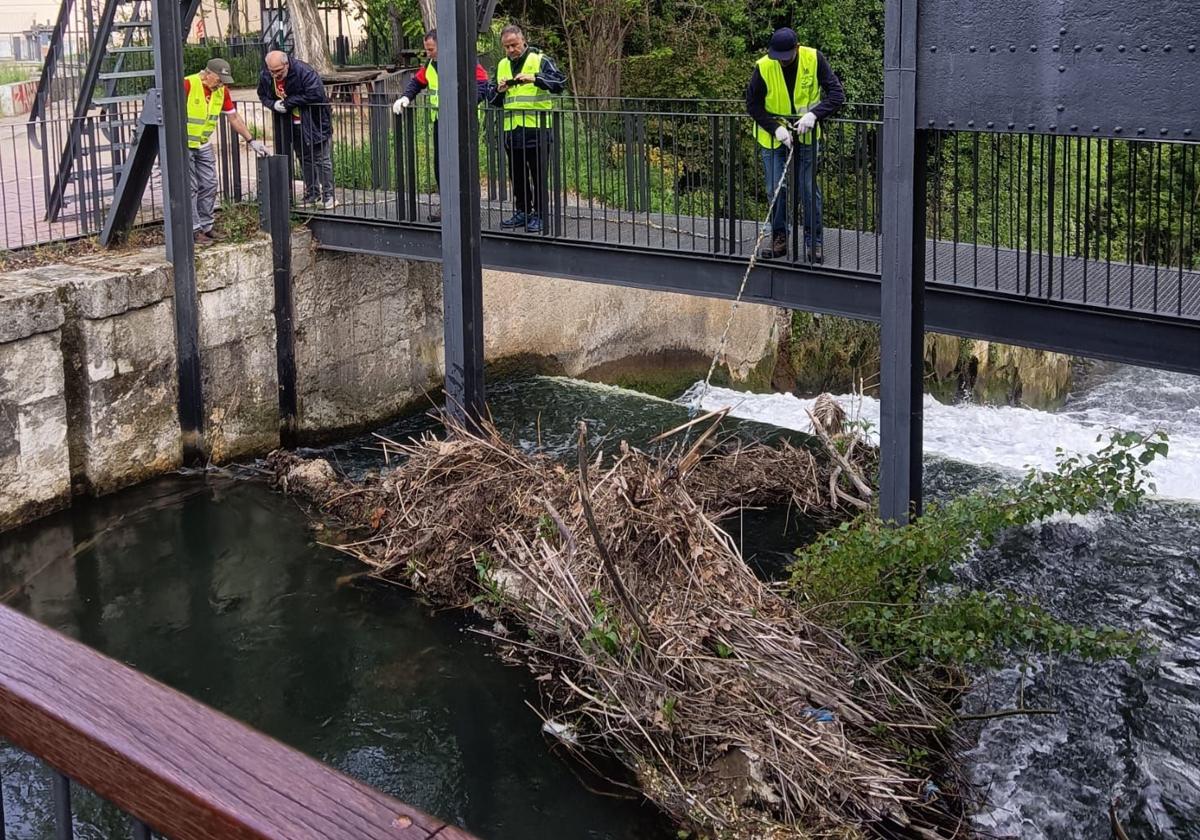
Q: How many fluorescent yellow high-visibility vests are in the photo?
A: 4